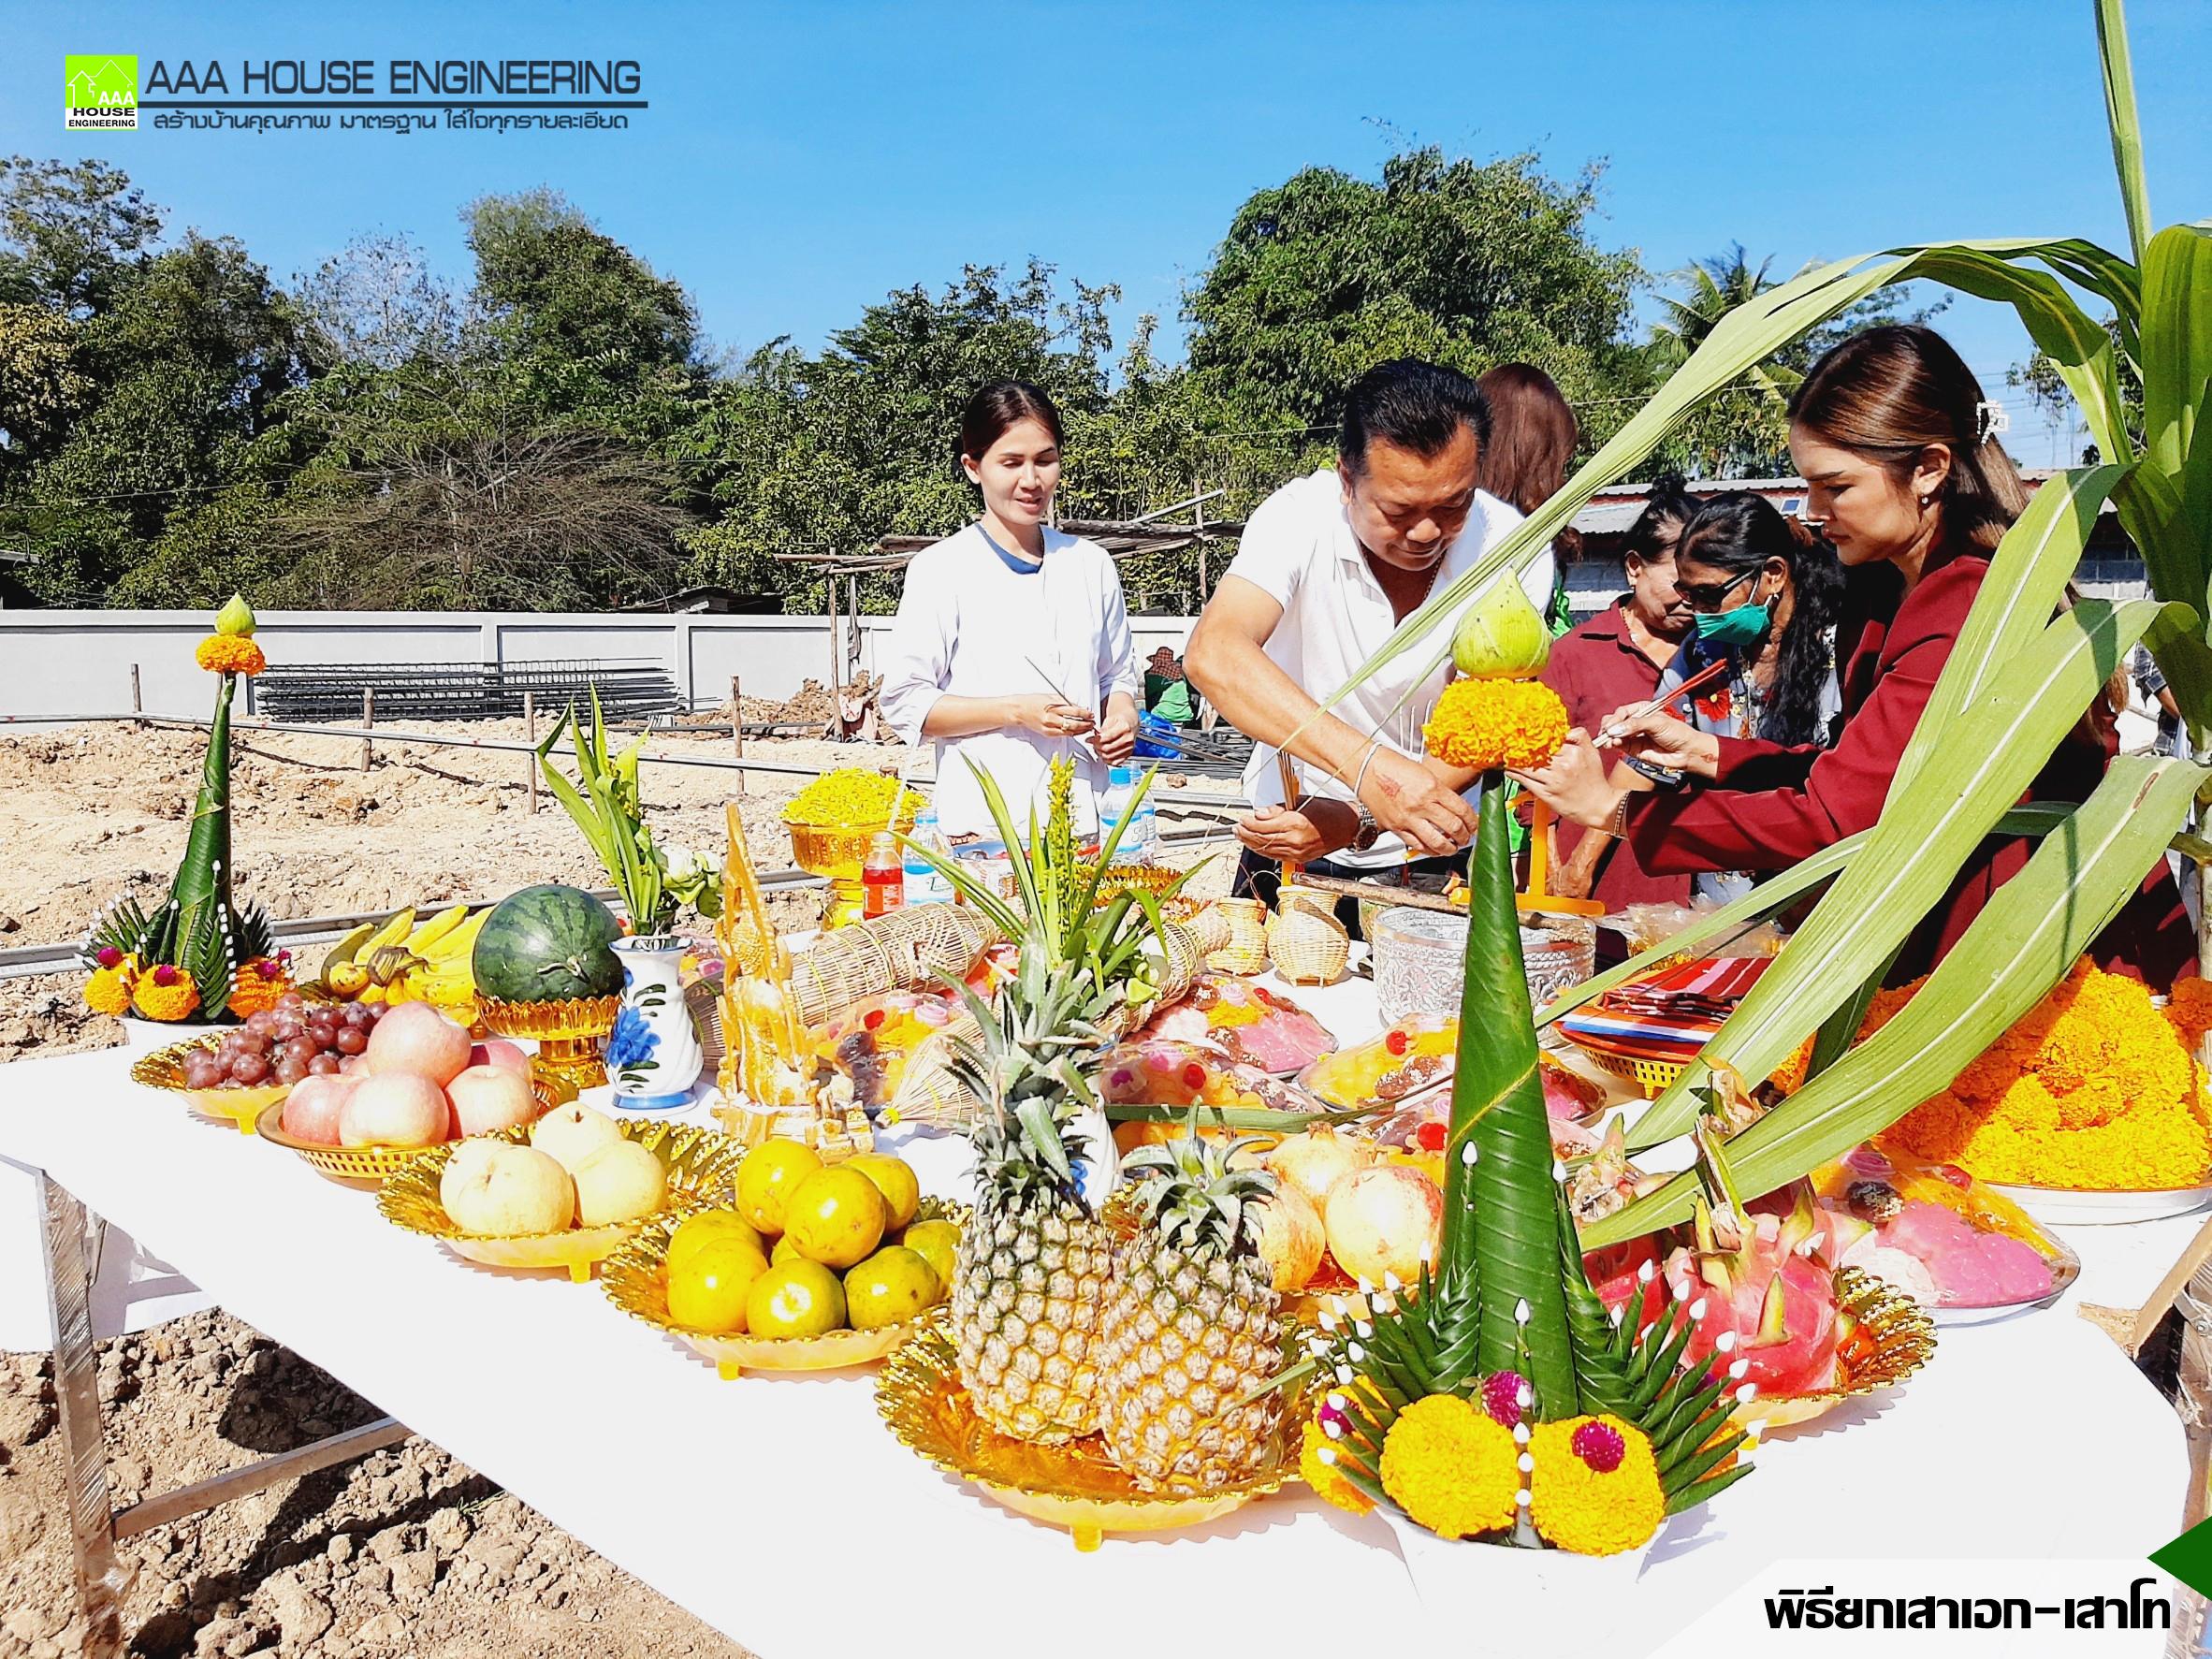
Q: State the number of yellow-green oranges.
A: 9